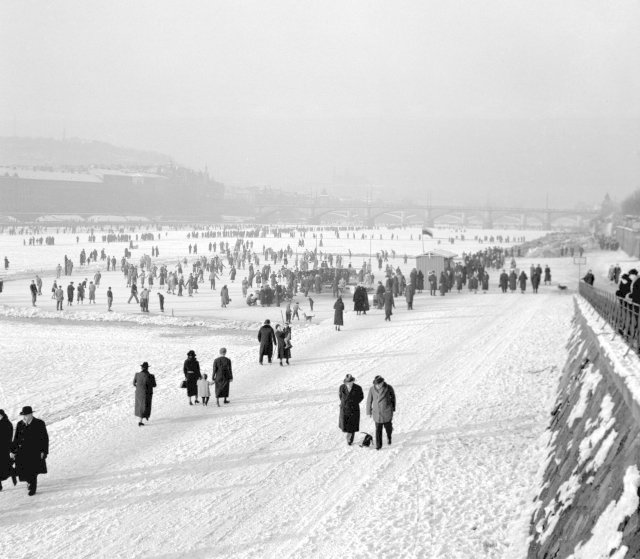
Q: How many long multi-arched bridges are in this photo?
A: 1